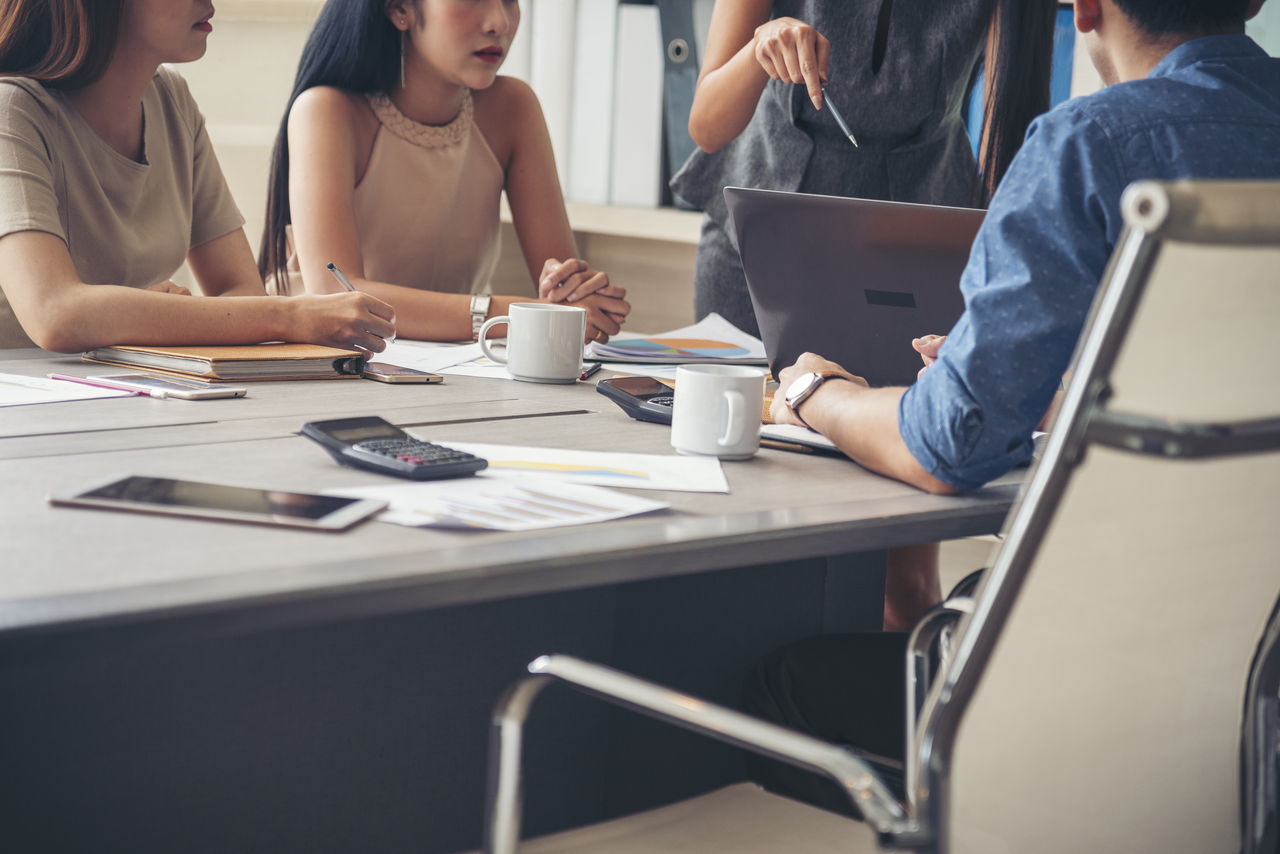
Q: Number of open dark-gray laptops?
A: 1